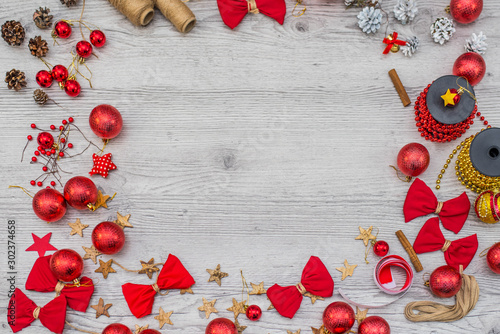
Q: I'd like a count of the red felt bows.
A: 7